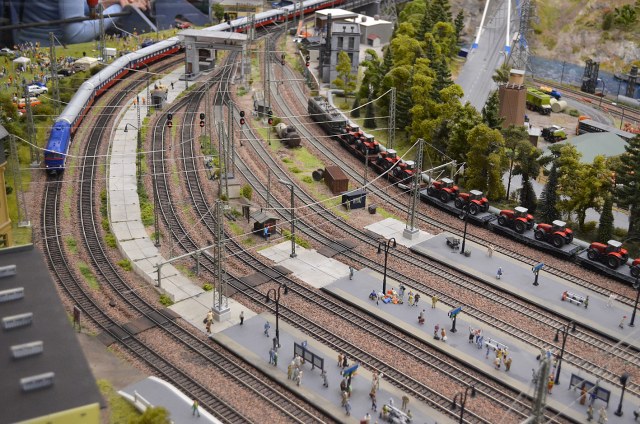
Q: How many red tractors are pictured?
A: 10